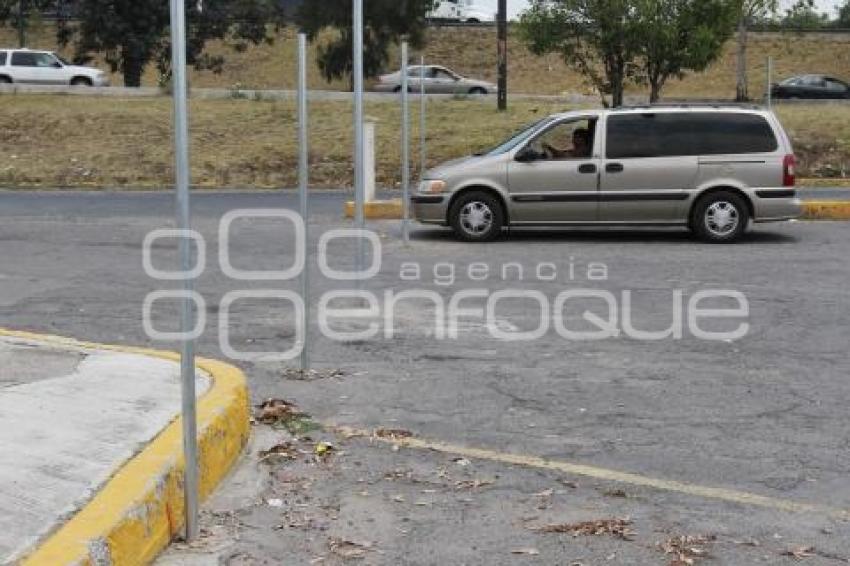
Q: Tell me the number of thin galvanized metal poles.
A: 6